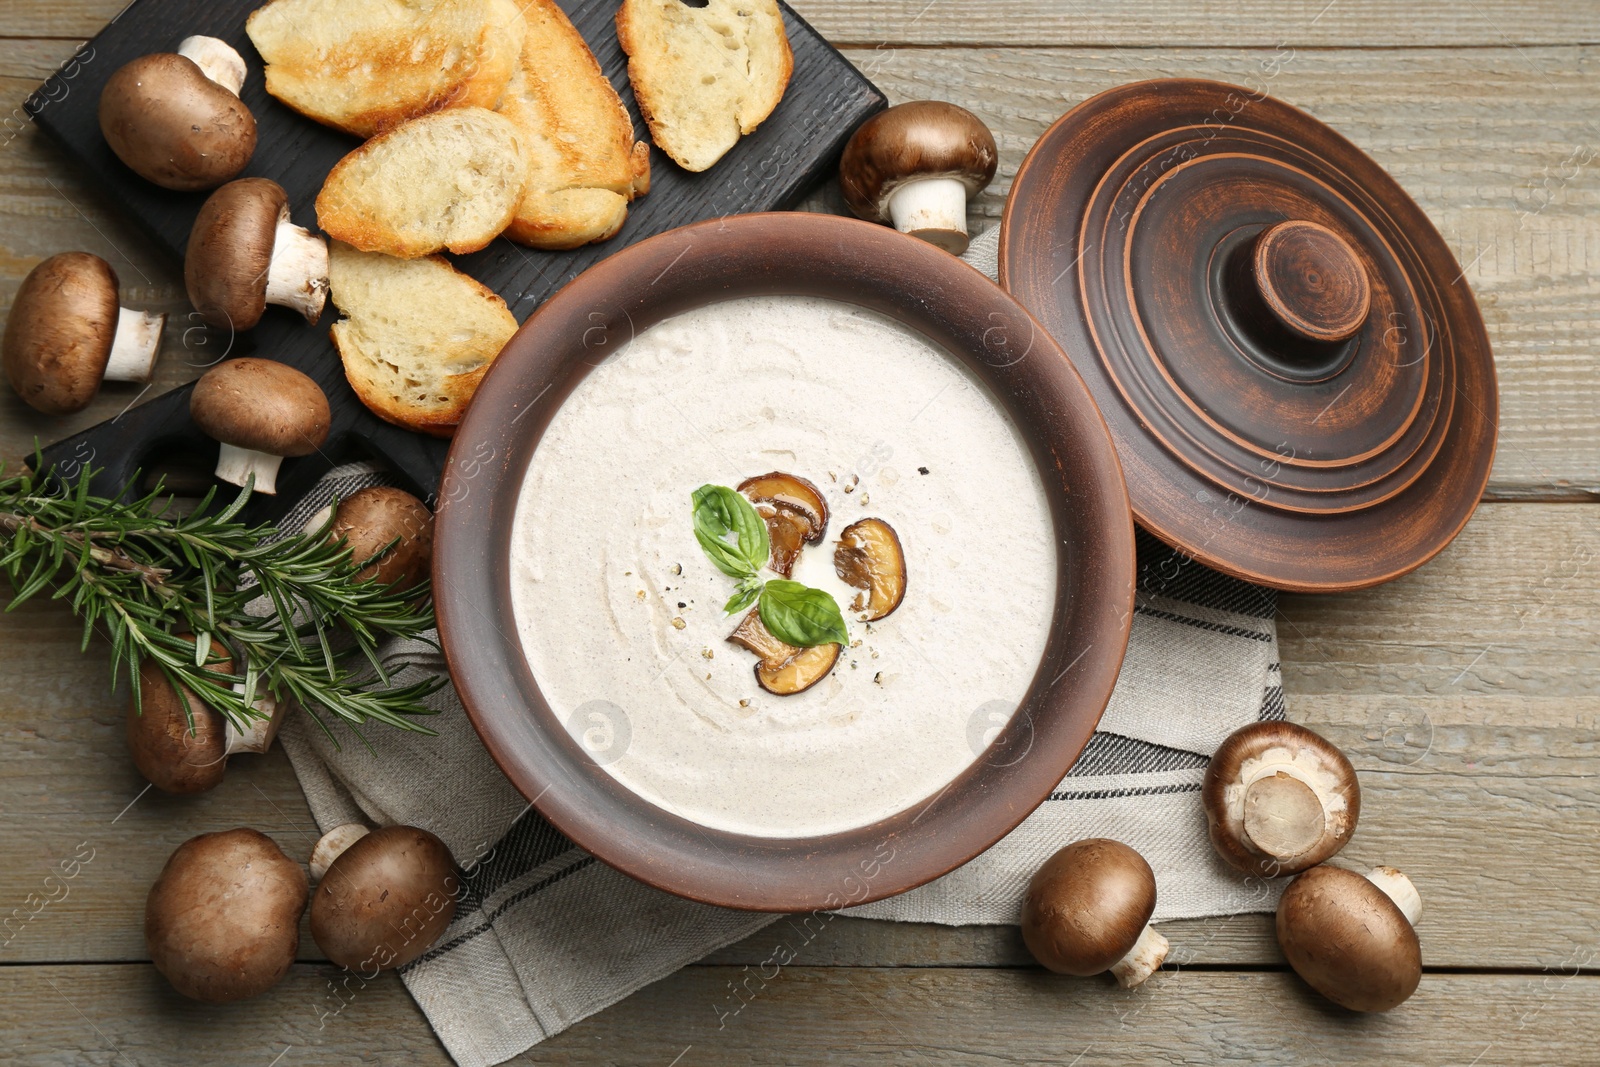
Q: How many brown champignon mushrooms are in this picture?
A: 12